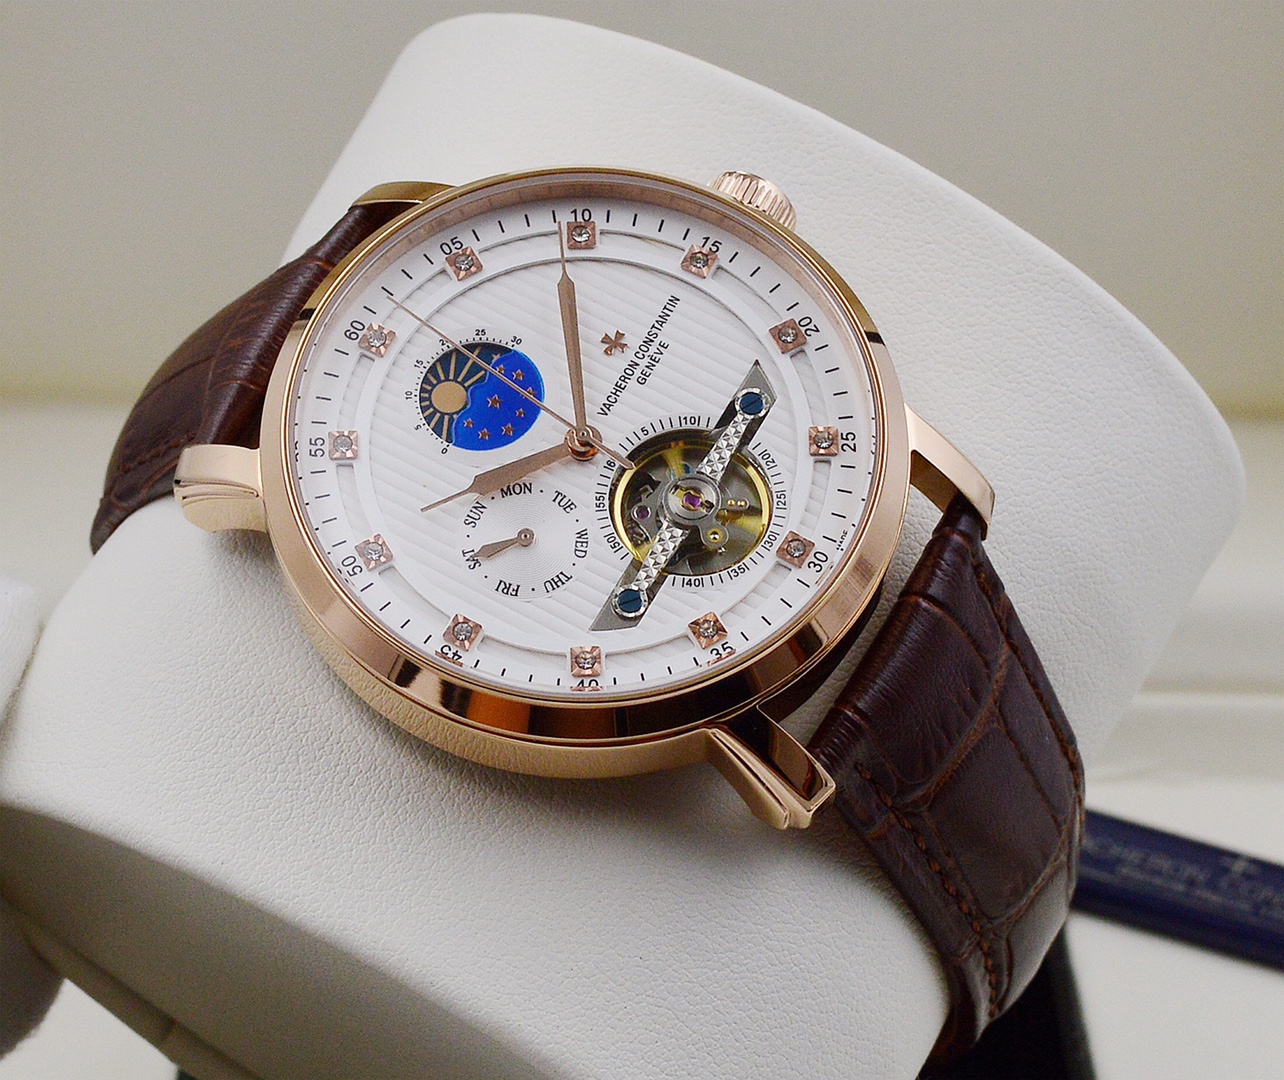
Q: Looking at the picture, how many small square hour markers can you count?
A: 12